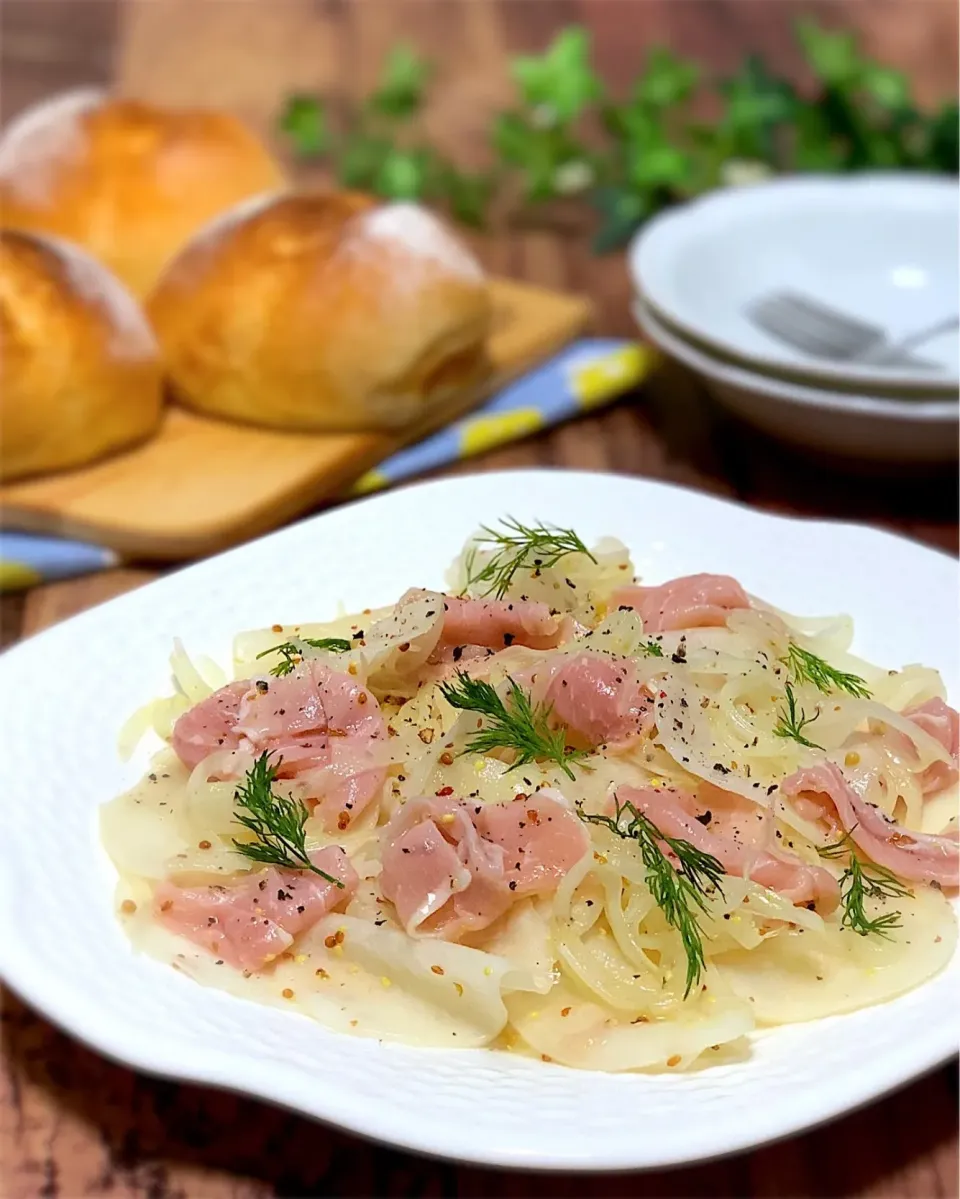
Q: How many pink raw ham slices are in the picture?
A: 9